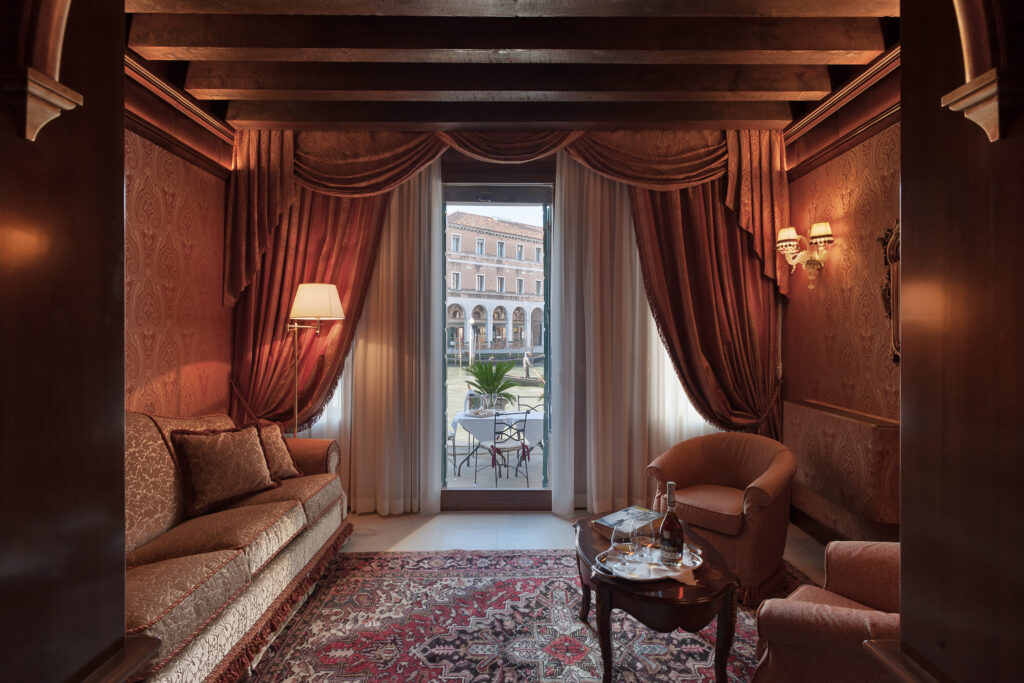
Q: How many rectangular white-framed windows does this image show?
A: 10